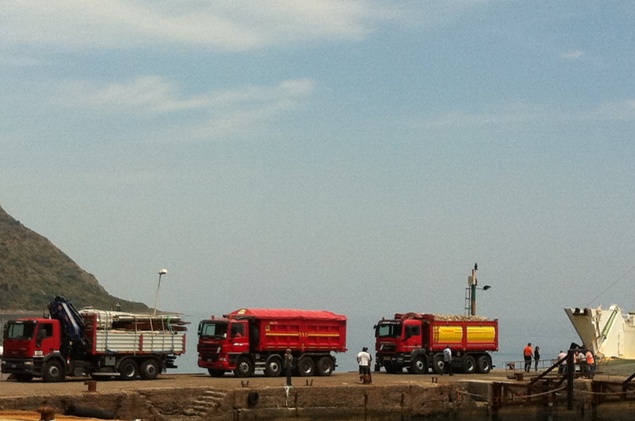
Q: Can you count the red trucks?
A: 3